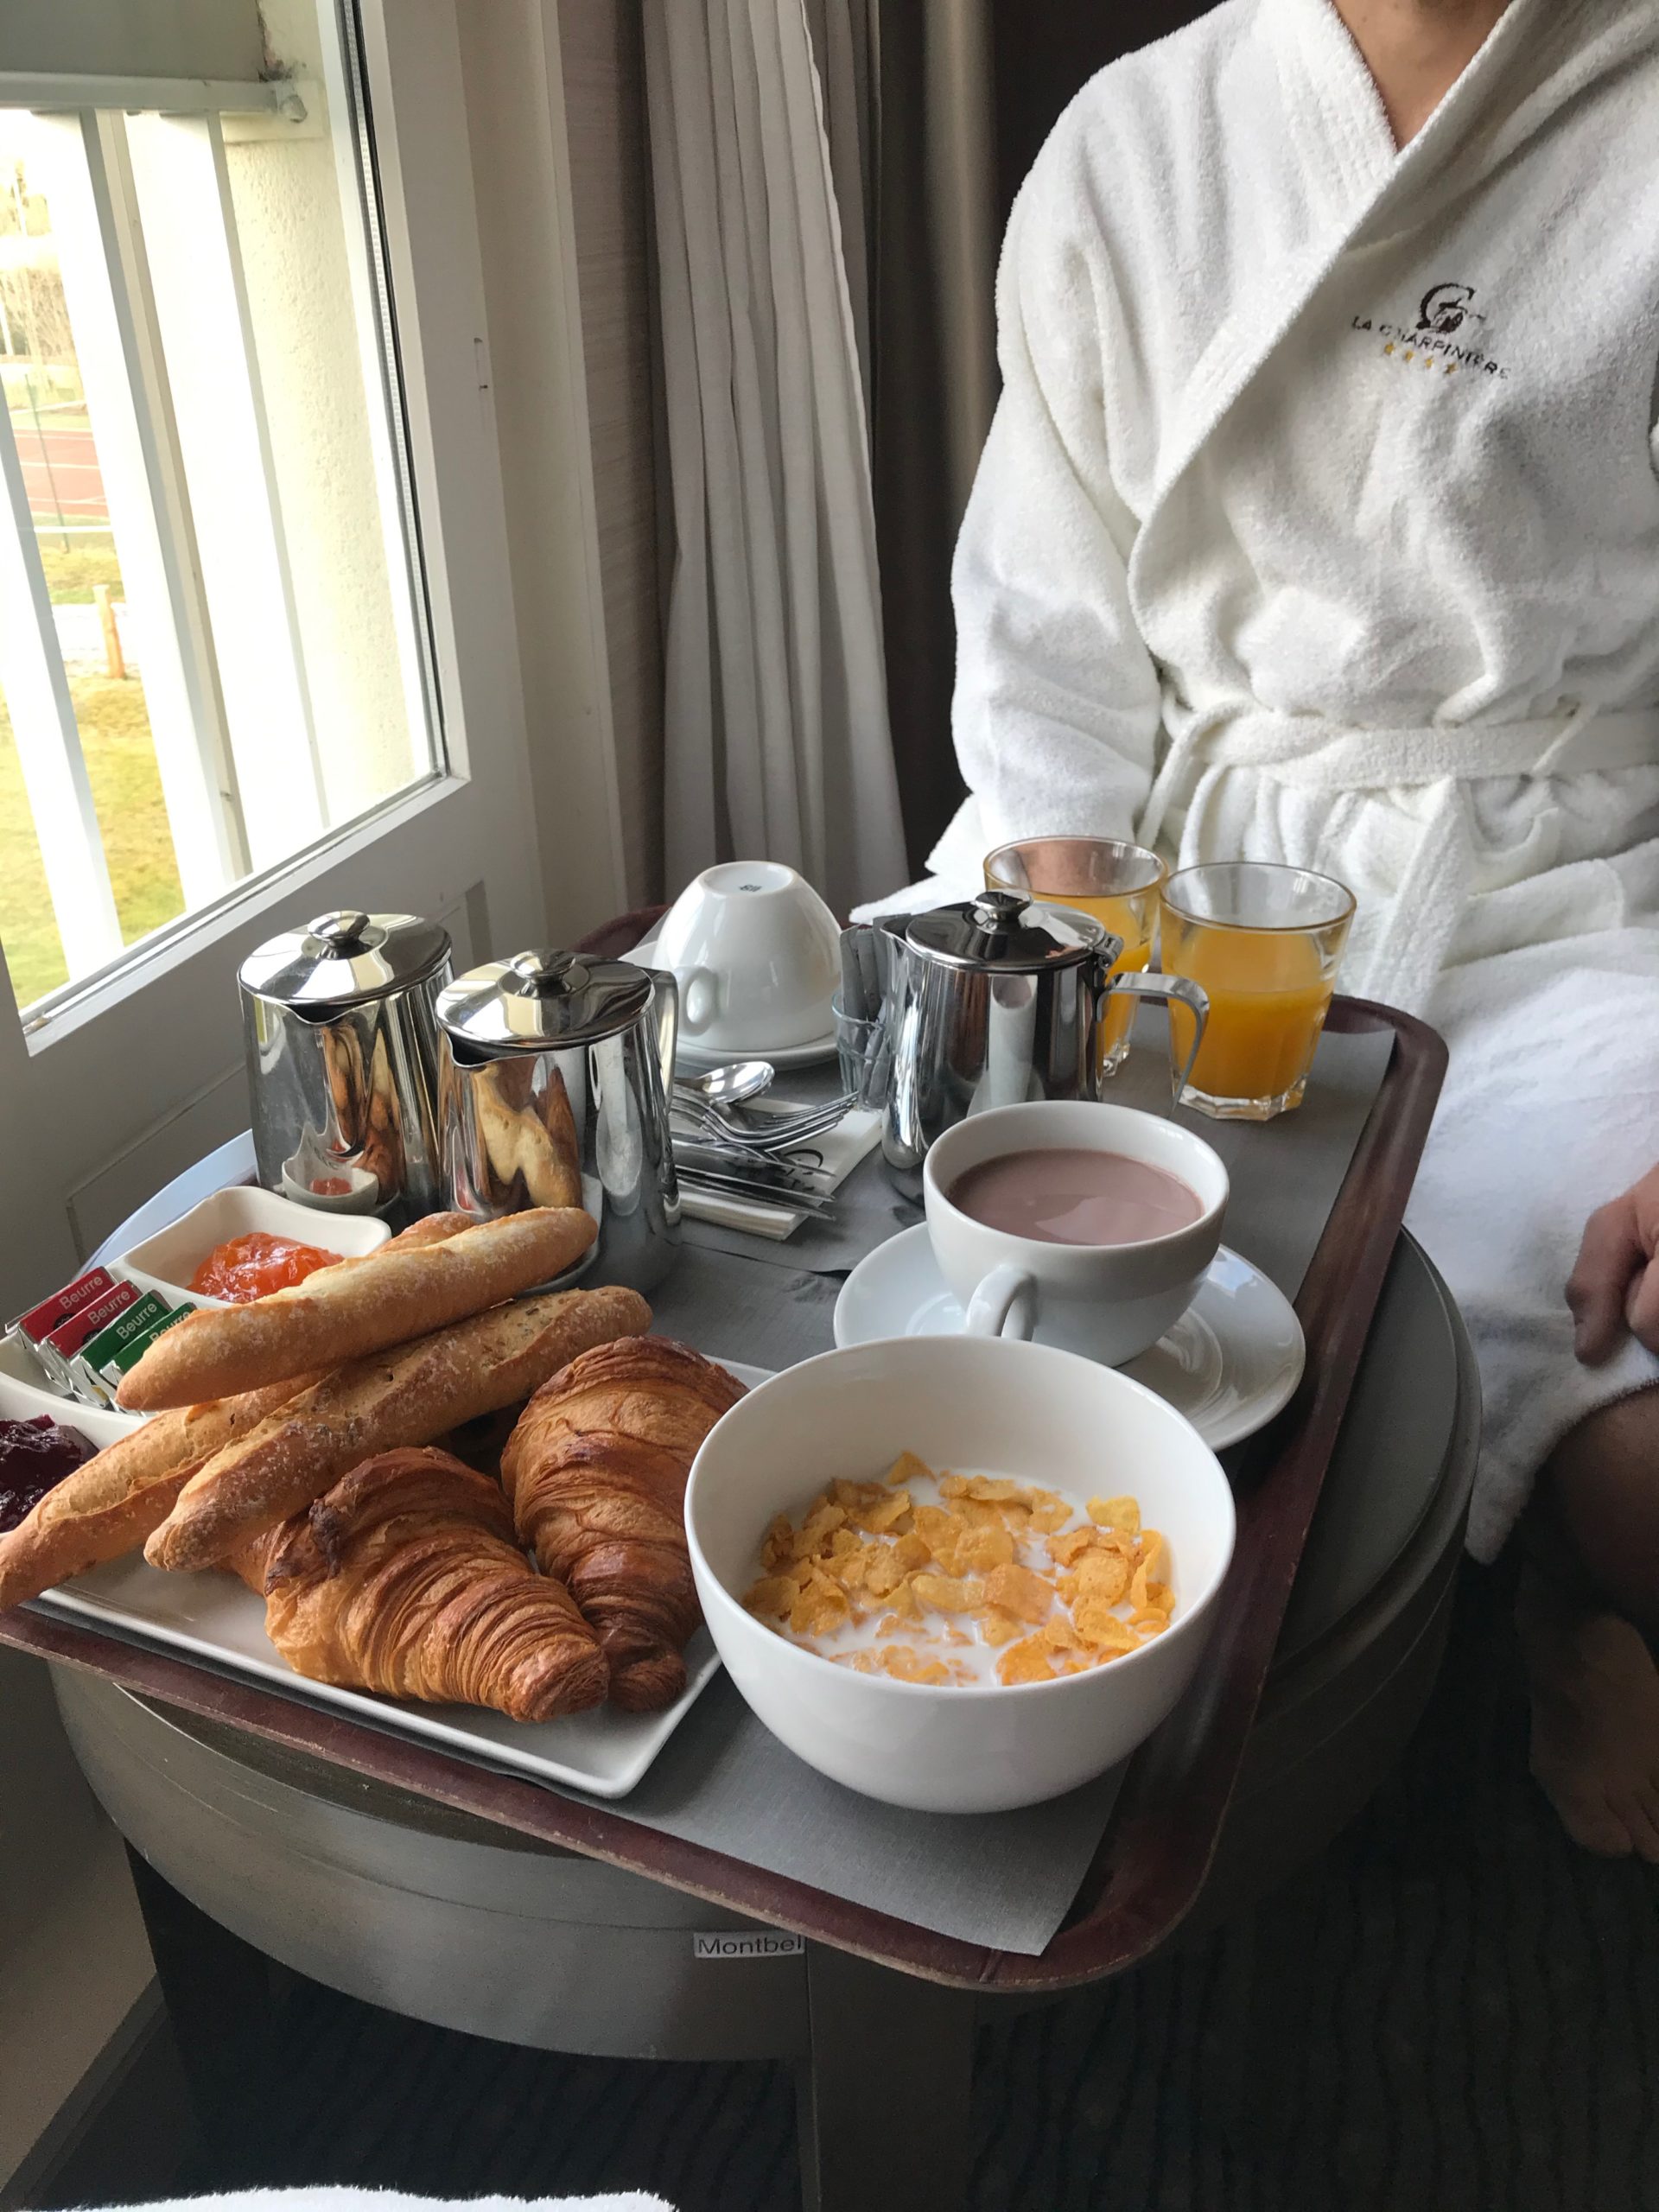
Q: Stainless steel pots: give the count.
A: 3